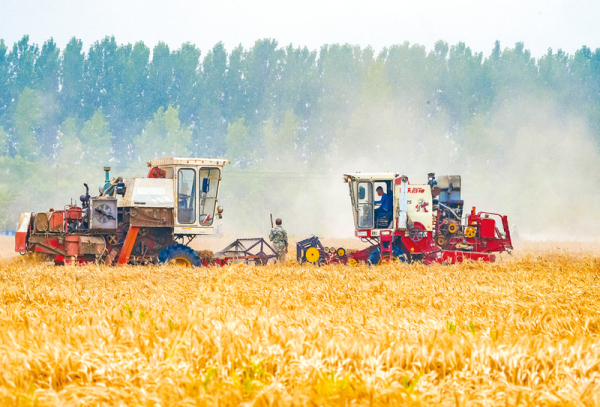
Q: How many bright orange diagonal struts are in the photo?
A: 1